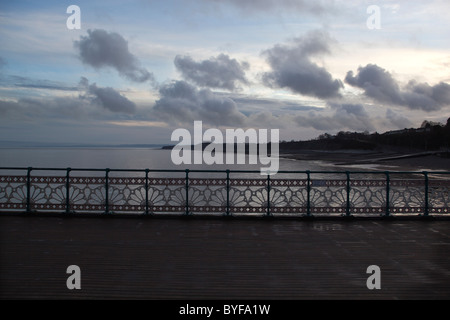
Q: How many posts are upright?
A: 11